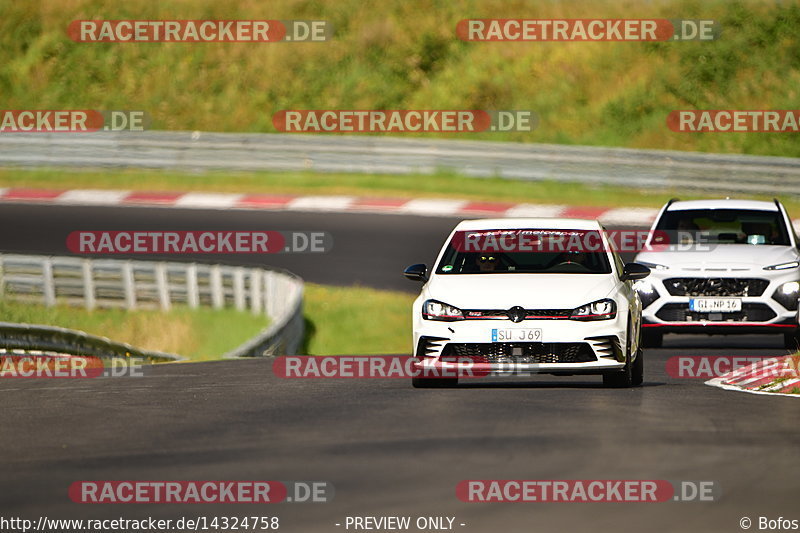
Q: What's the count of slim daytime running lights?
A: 2